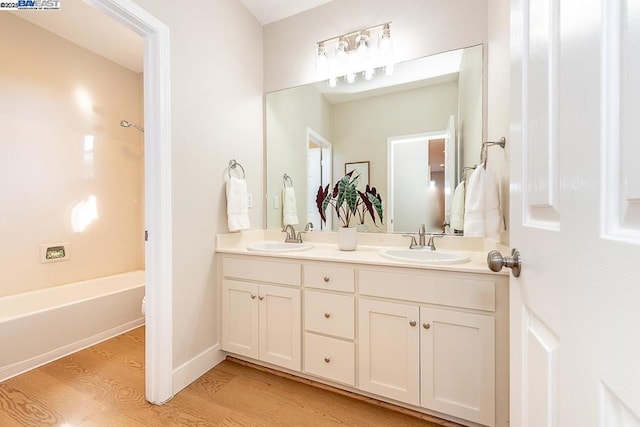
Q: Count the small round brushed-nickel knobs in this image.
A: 7